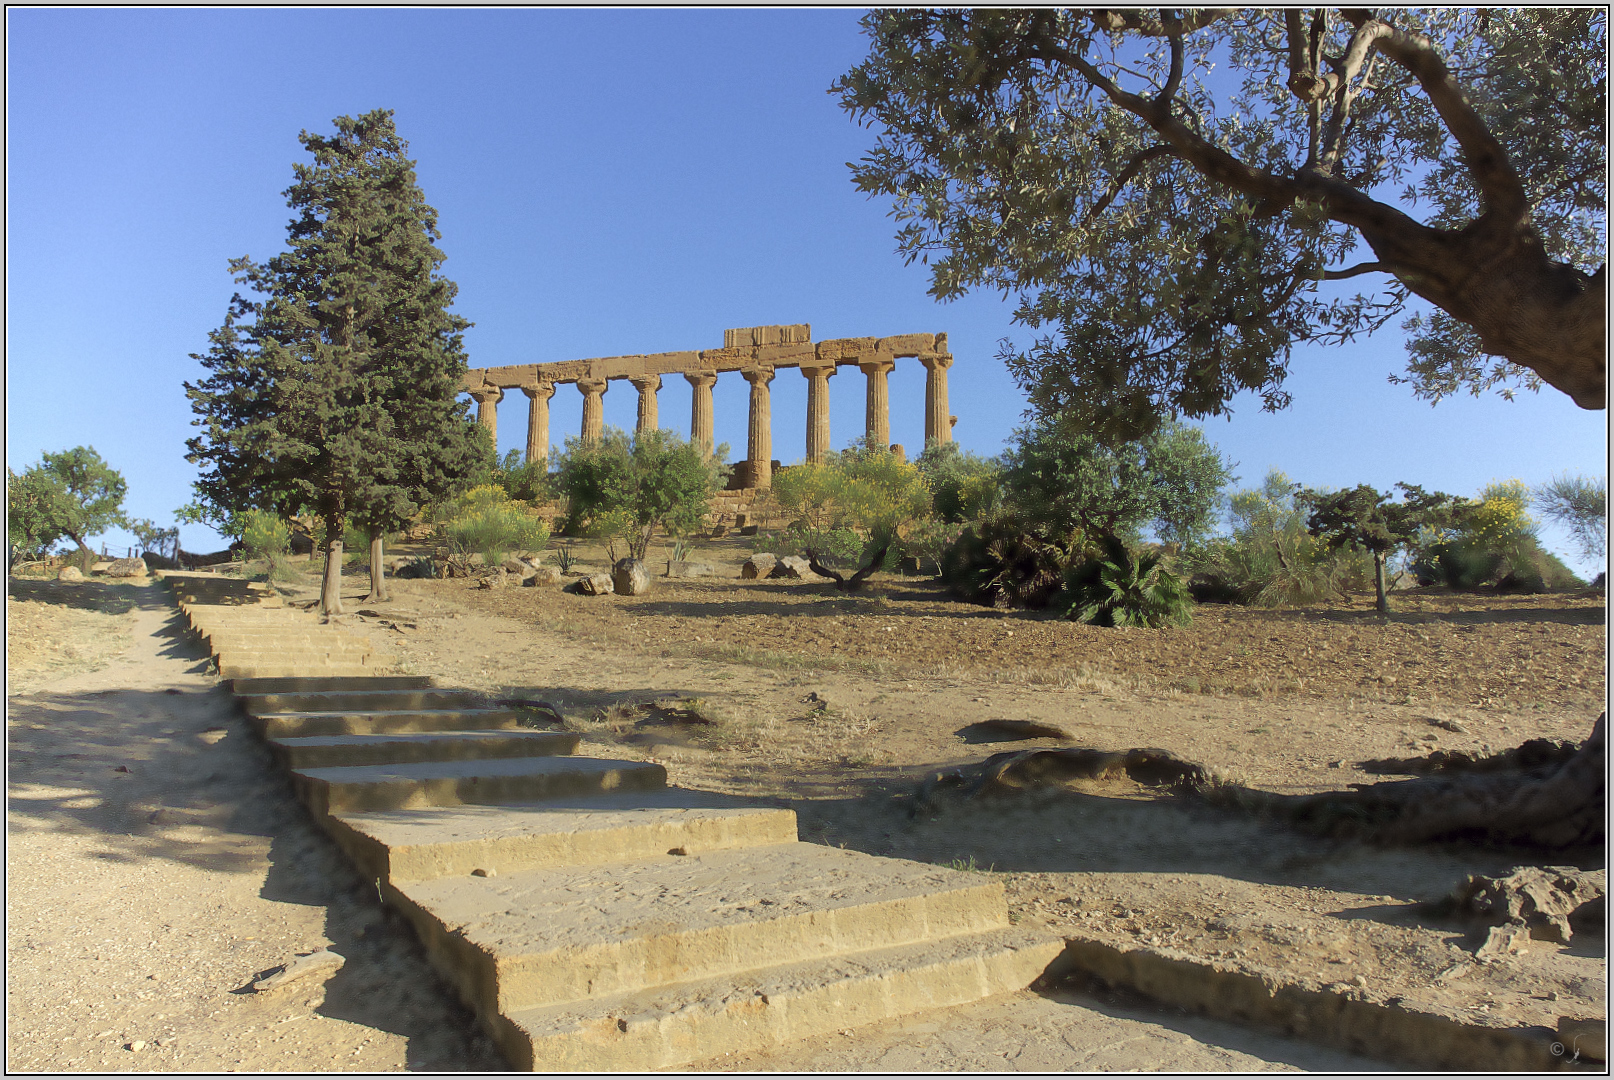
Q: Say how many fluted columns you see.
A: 9